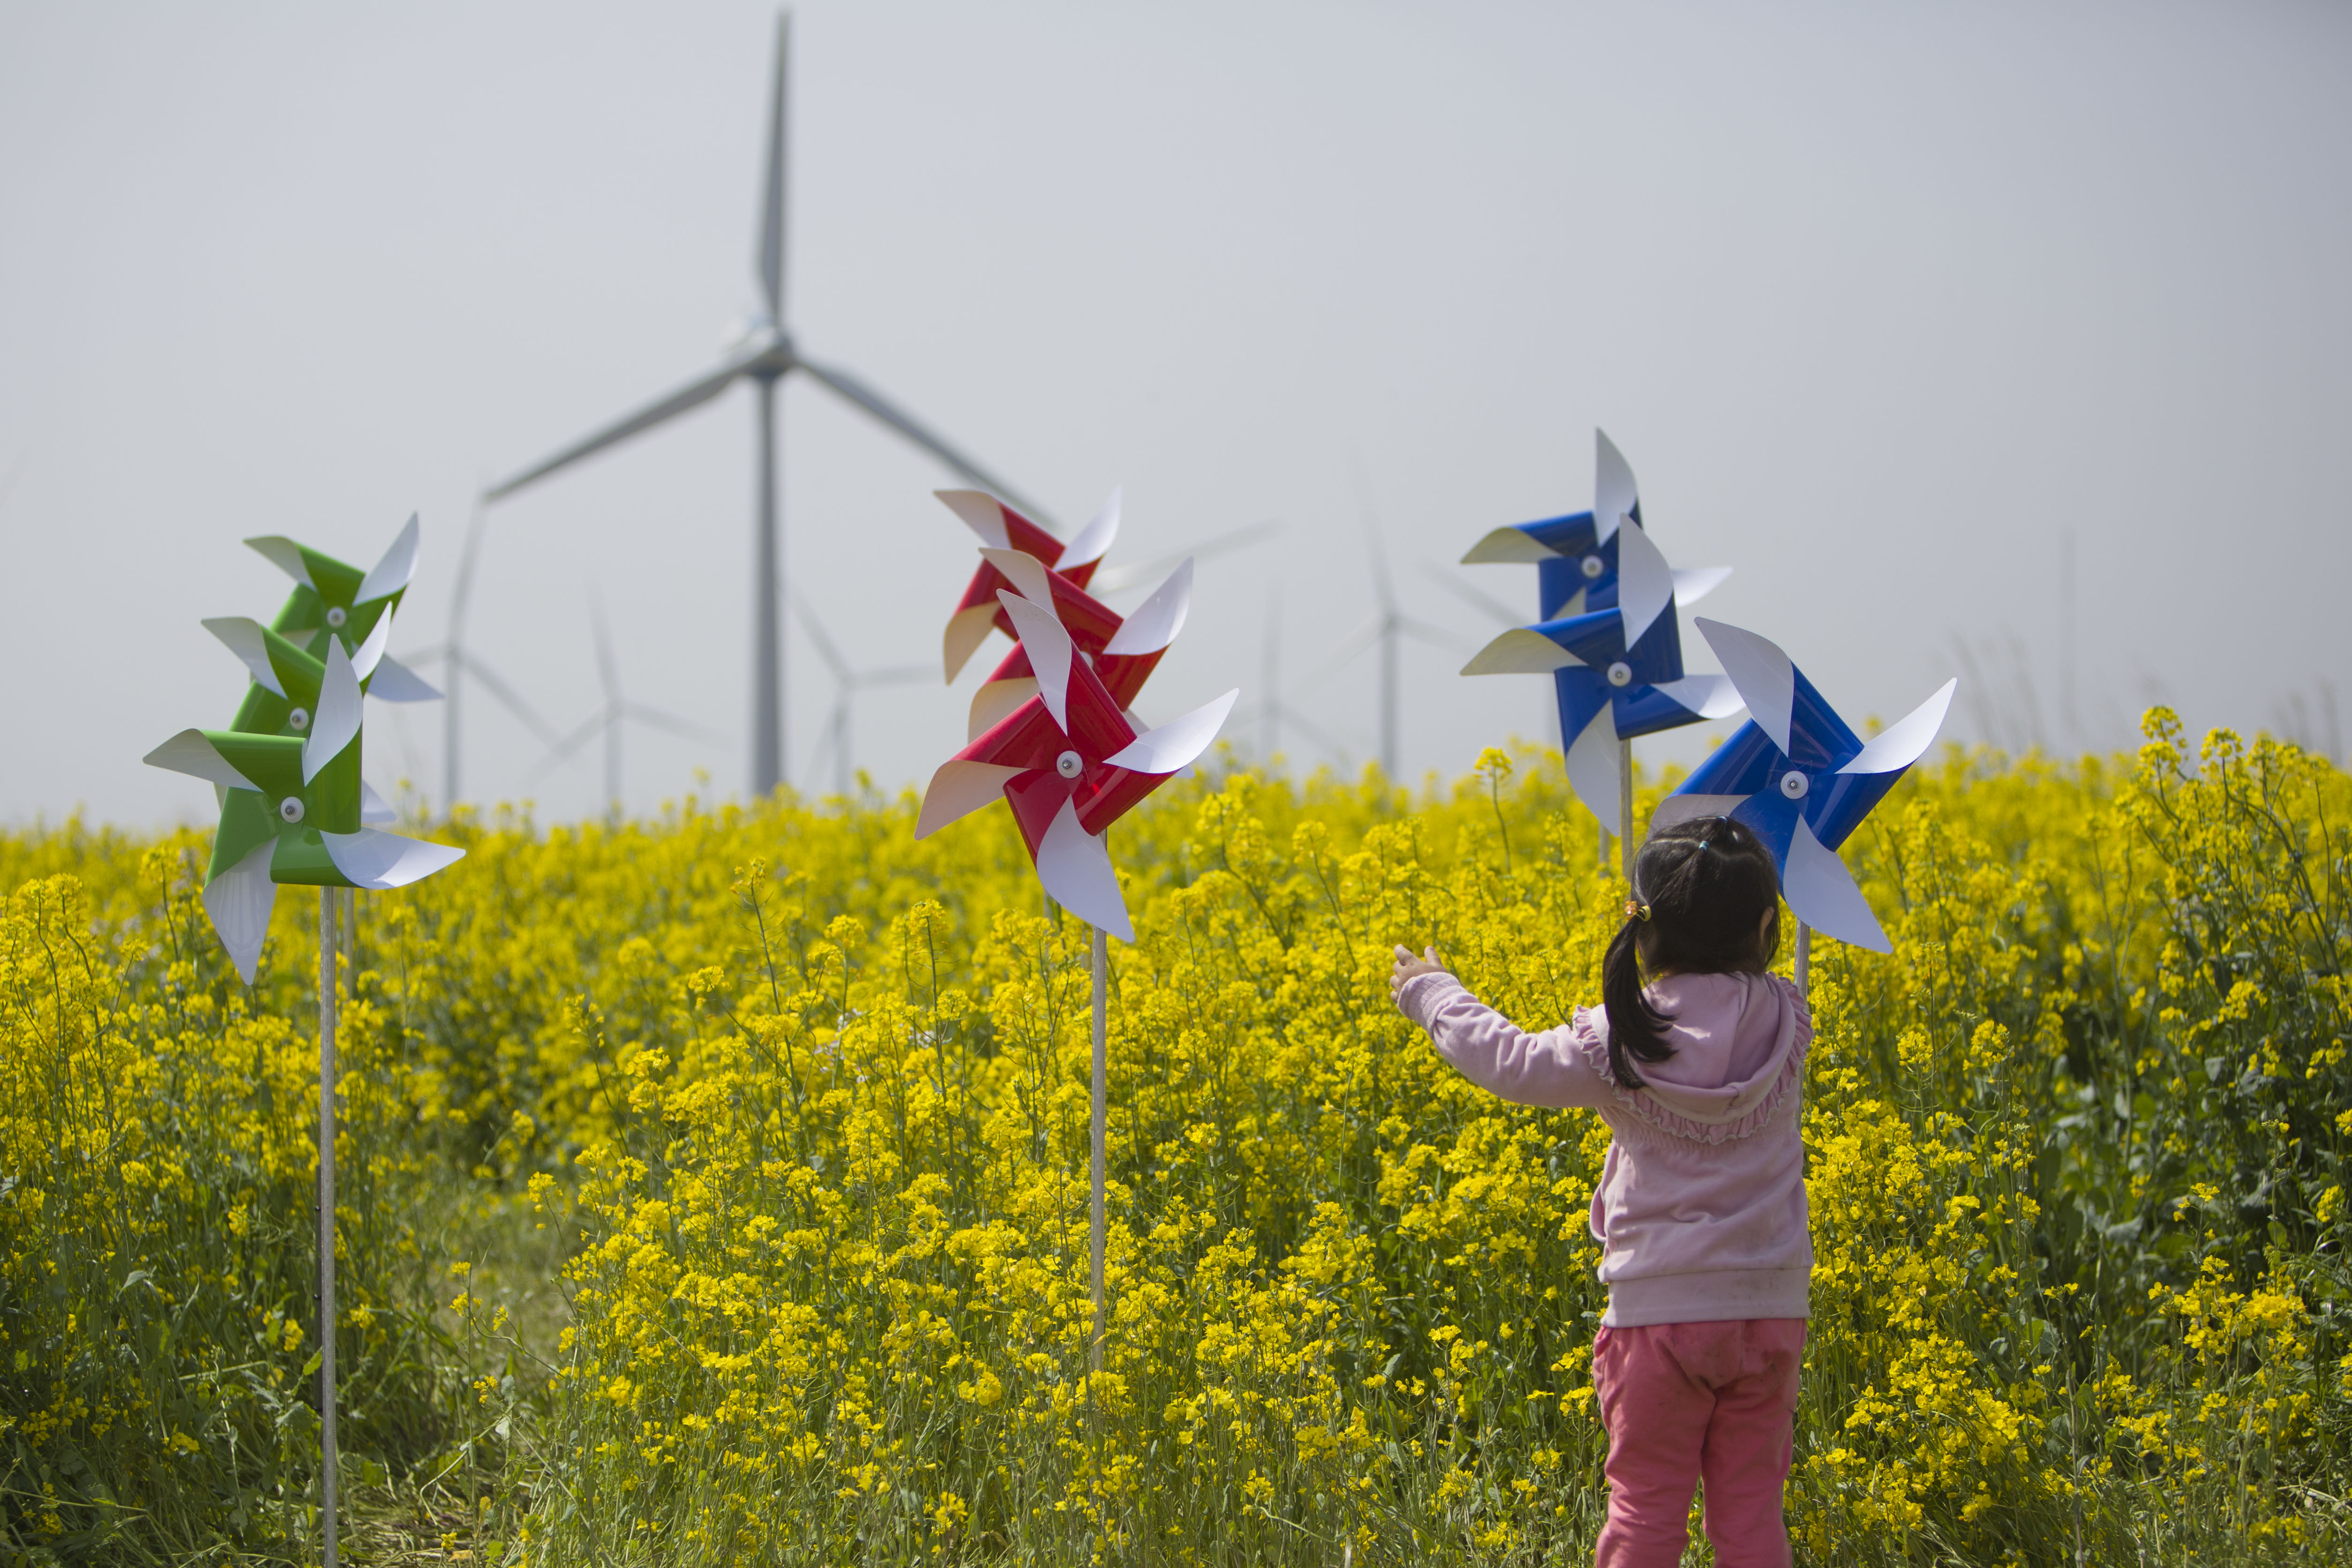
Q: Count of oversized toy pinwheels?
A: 9